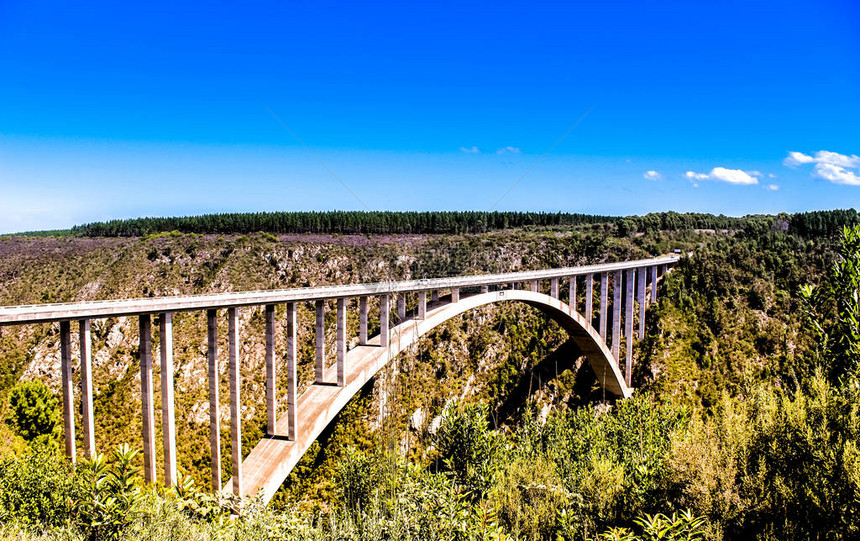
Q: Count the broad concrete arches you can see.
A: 1